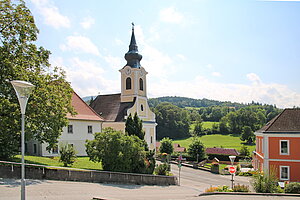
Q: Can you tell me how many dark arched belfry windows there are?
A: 2